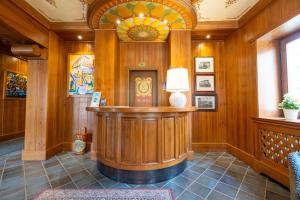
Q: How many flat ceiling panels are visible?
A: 2